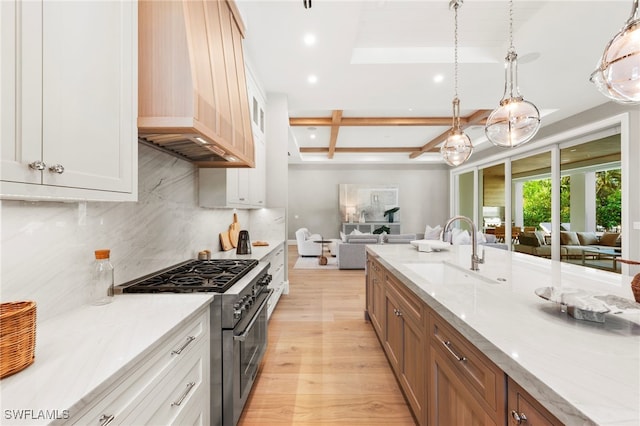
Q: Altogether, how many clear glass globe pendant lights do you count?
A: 3